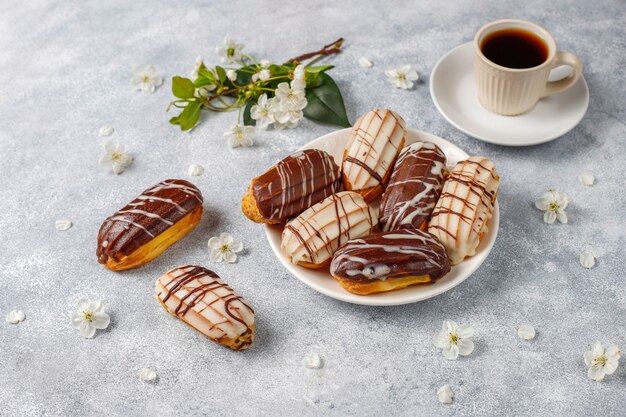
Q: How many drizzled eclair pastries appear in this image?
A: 8